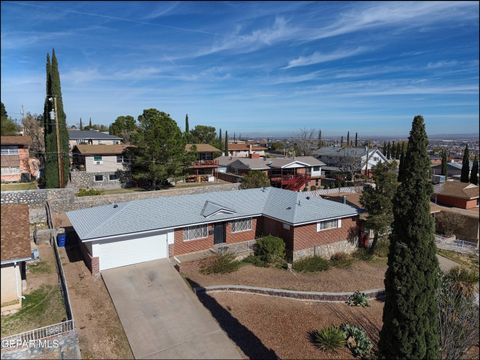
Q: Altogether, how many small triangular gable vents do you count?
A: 1